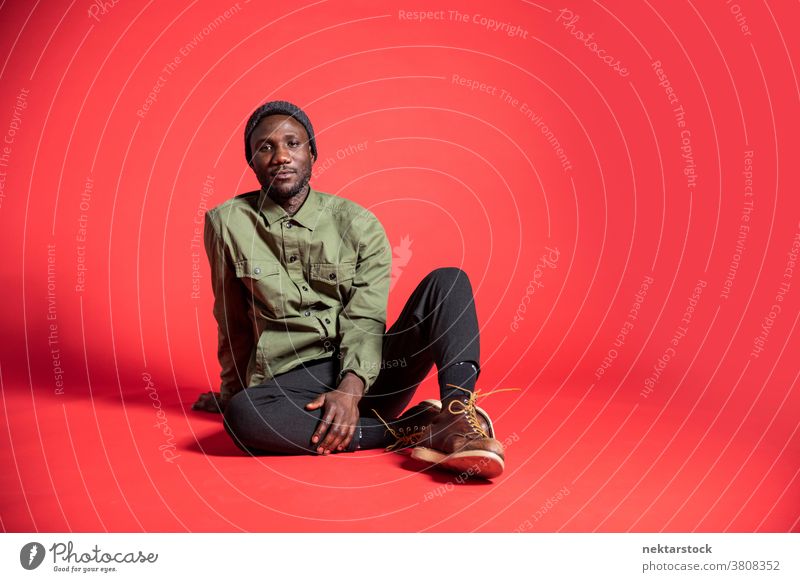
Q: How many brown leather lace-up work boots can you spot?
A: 2